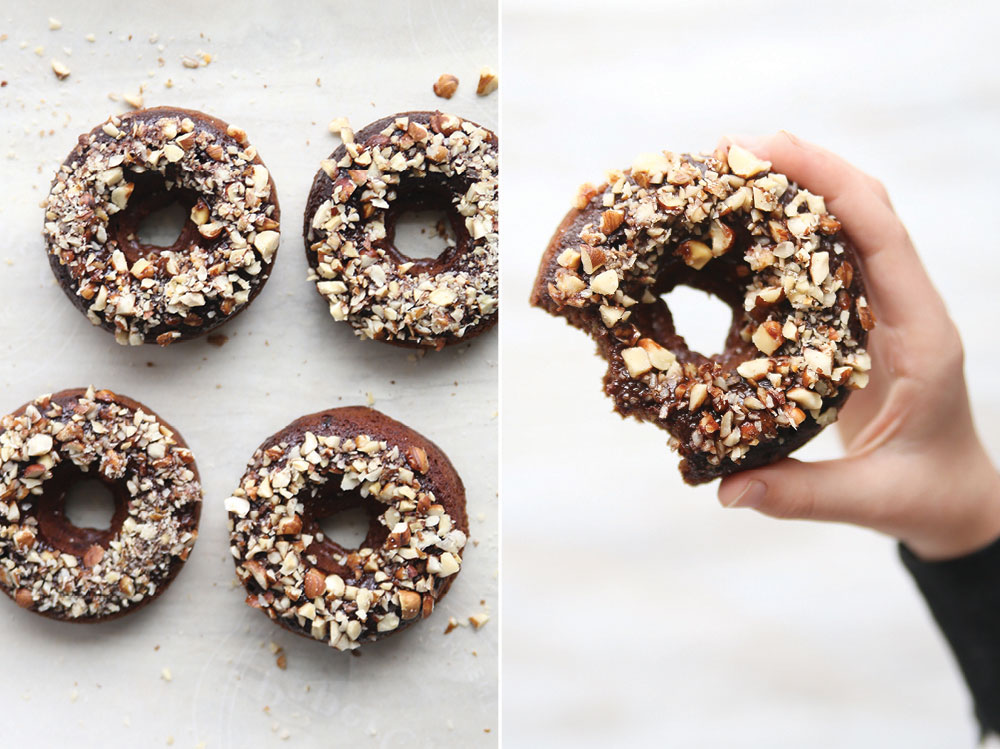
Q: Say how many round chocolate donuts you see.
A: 5